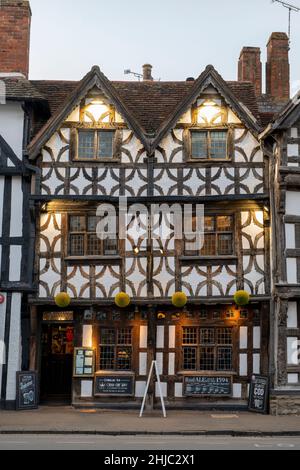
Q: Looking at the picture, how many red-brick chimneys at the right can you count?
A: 2